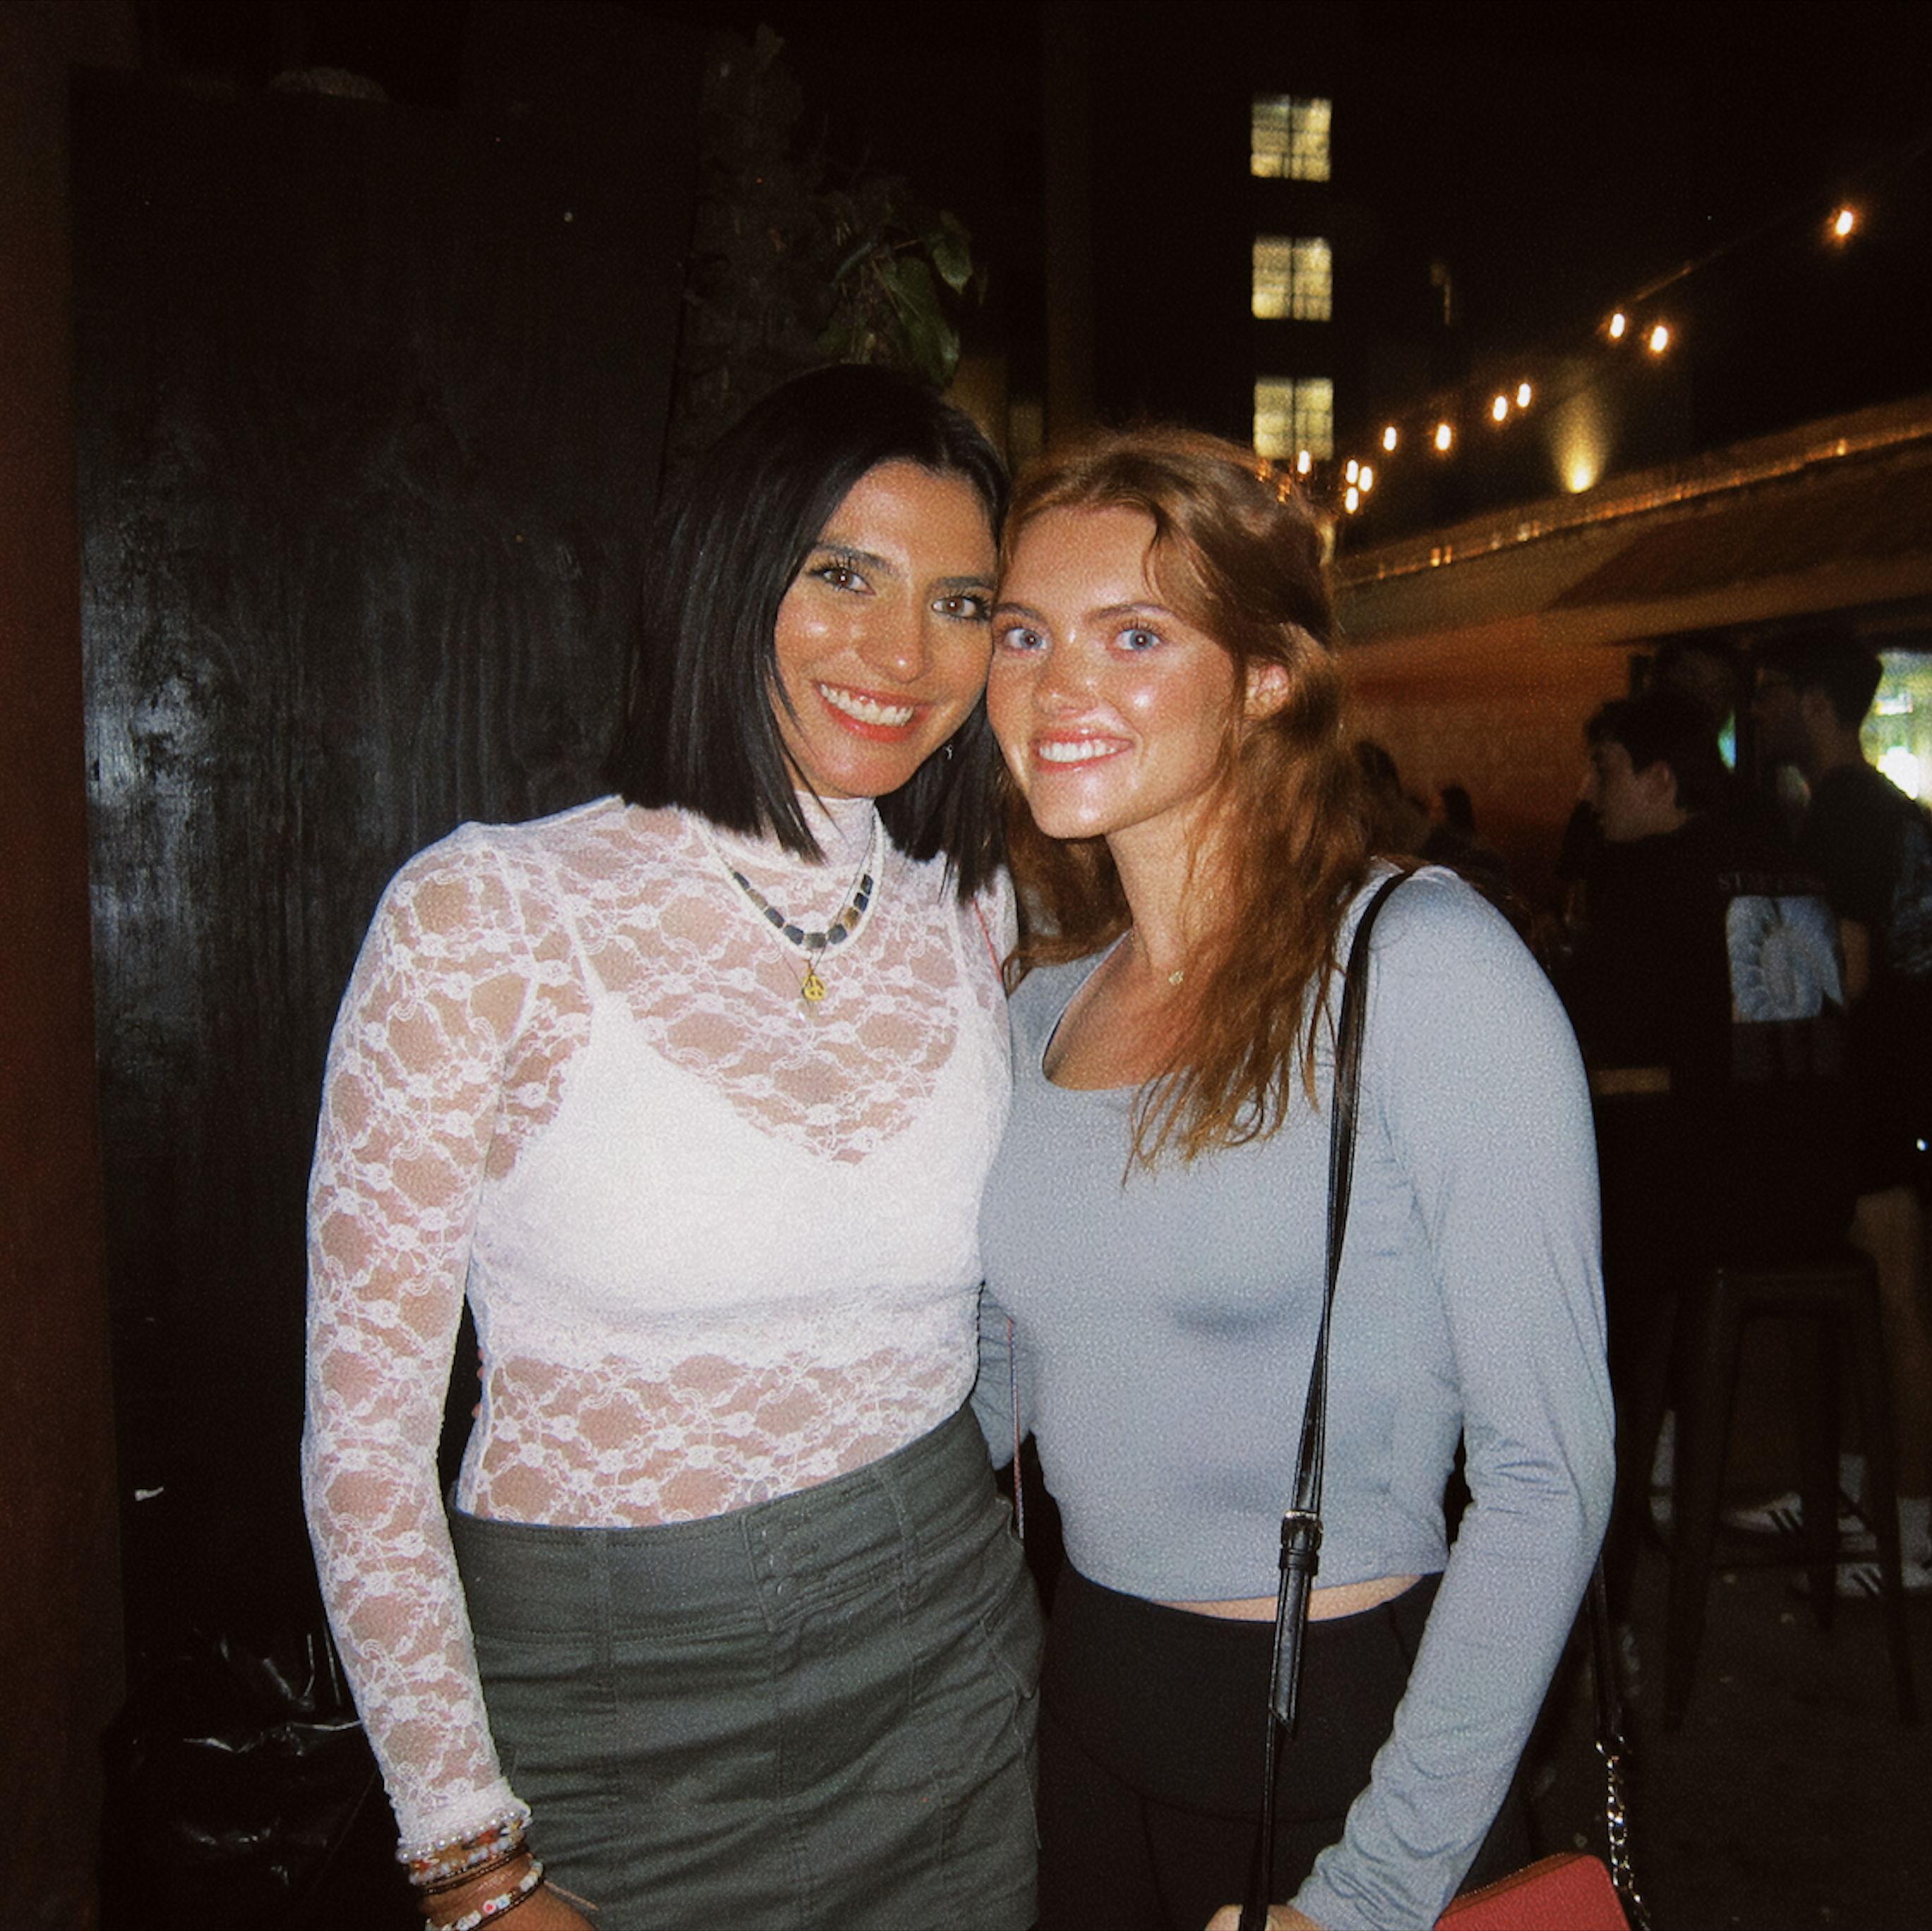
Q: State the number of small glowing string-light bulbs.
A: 11